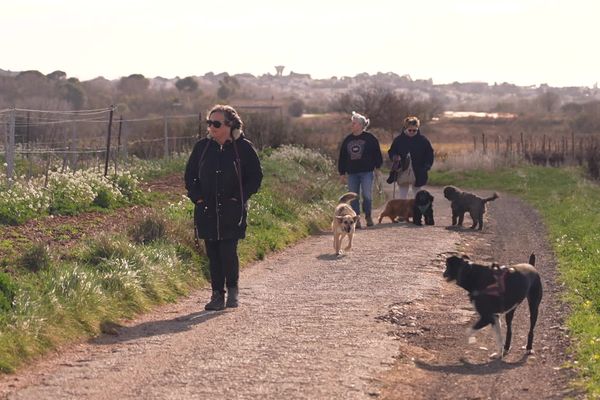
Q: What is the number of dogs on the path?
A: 5